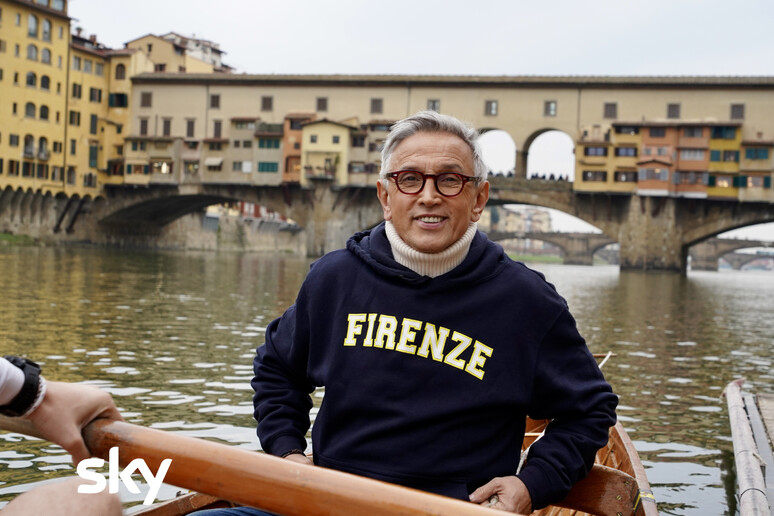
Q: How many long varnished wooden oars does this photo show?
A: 1